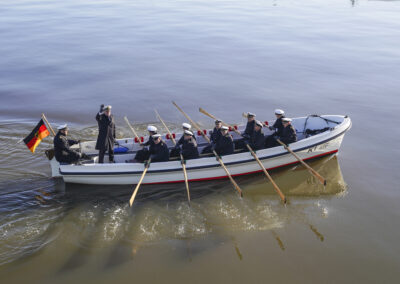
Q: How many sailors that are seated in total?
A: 11